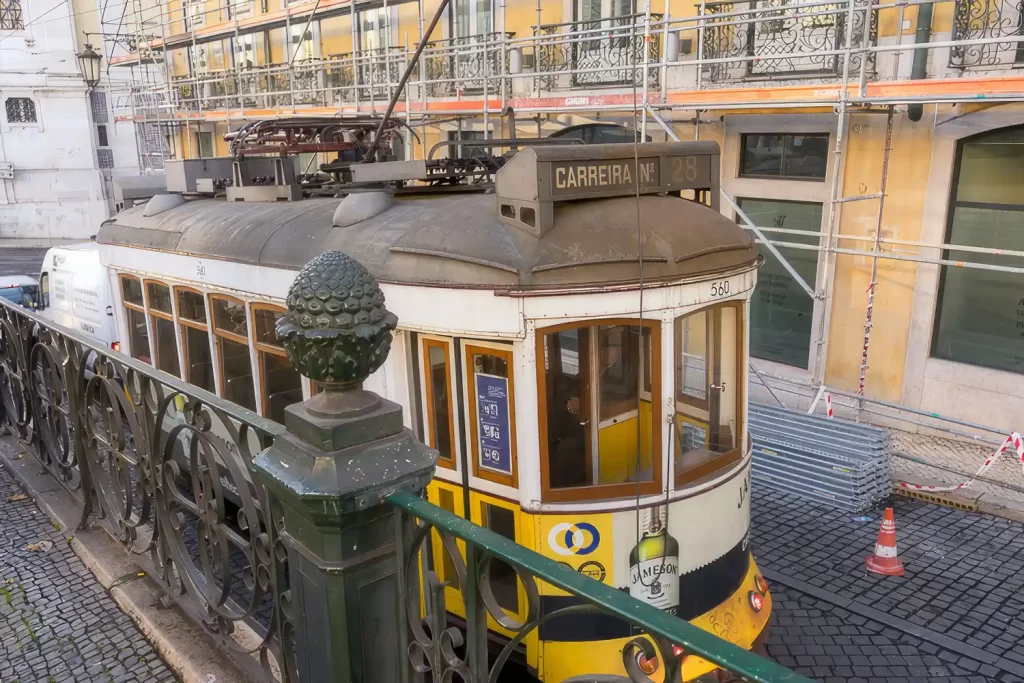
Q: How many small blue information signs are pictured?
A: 1